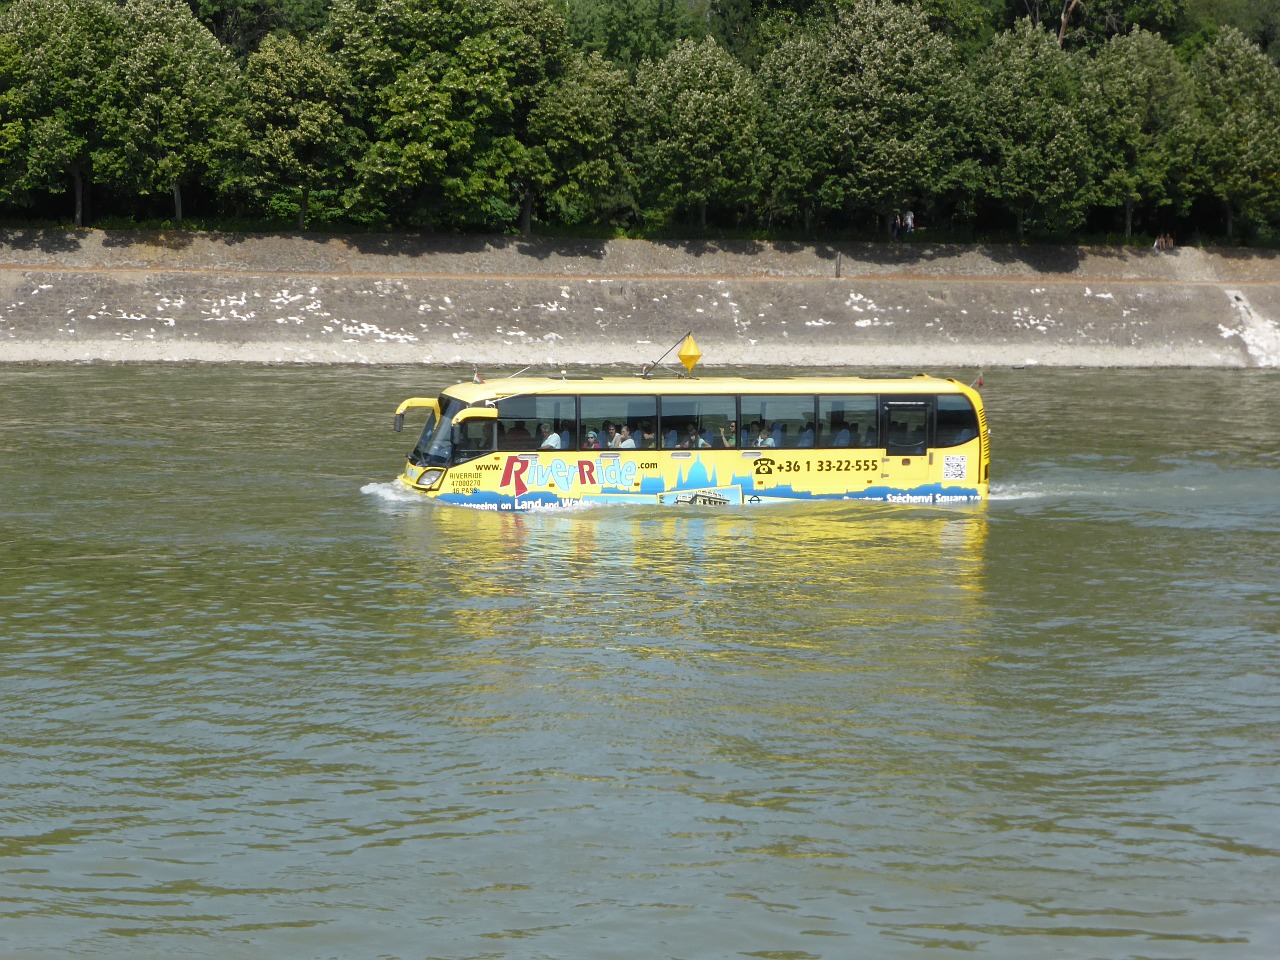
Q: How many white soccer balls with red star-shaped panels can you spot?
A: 0